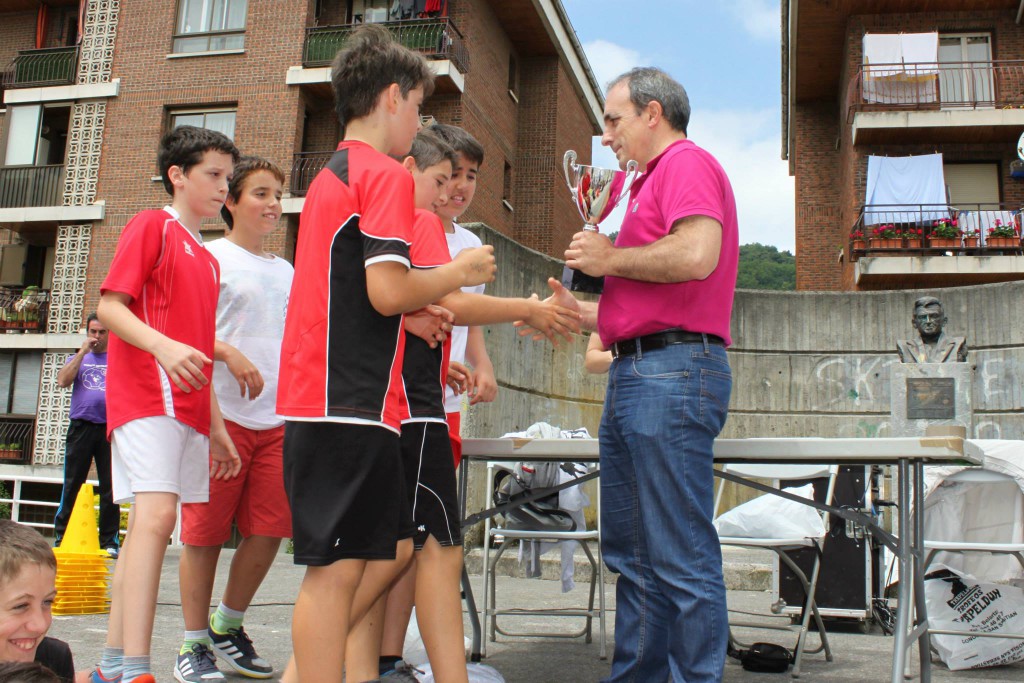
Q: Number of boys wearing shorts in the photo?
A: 5